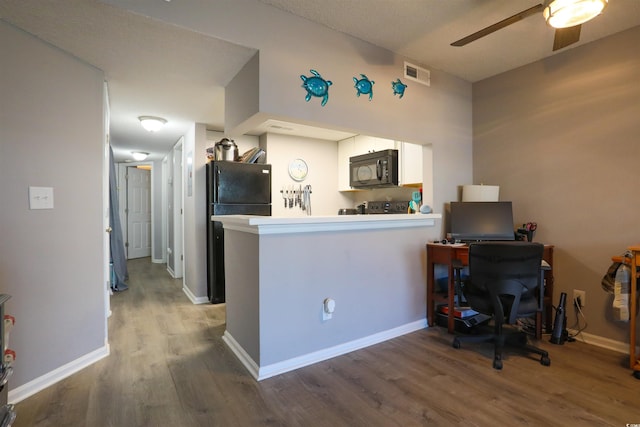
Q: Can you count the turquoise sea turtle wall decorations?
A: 3